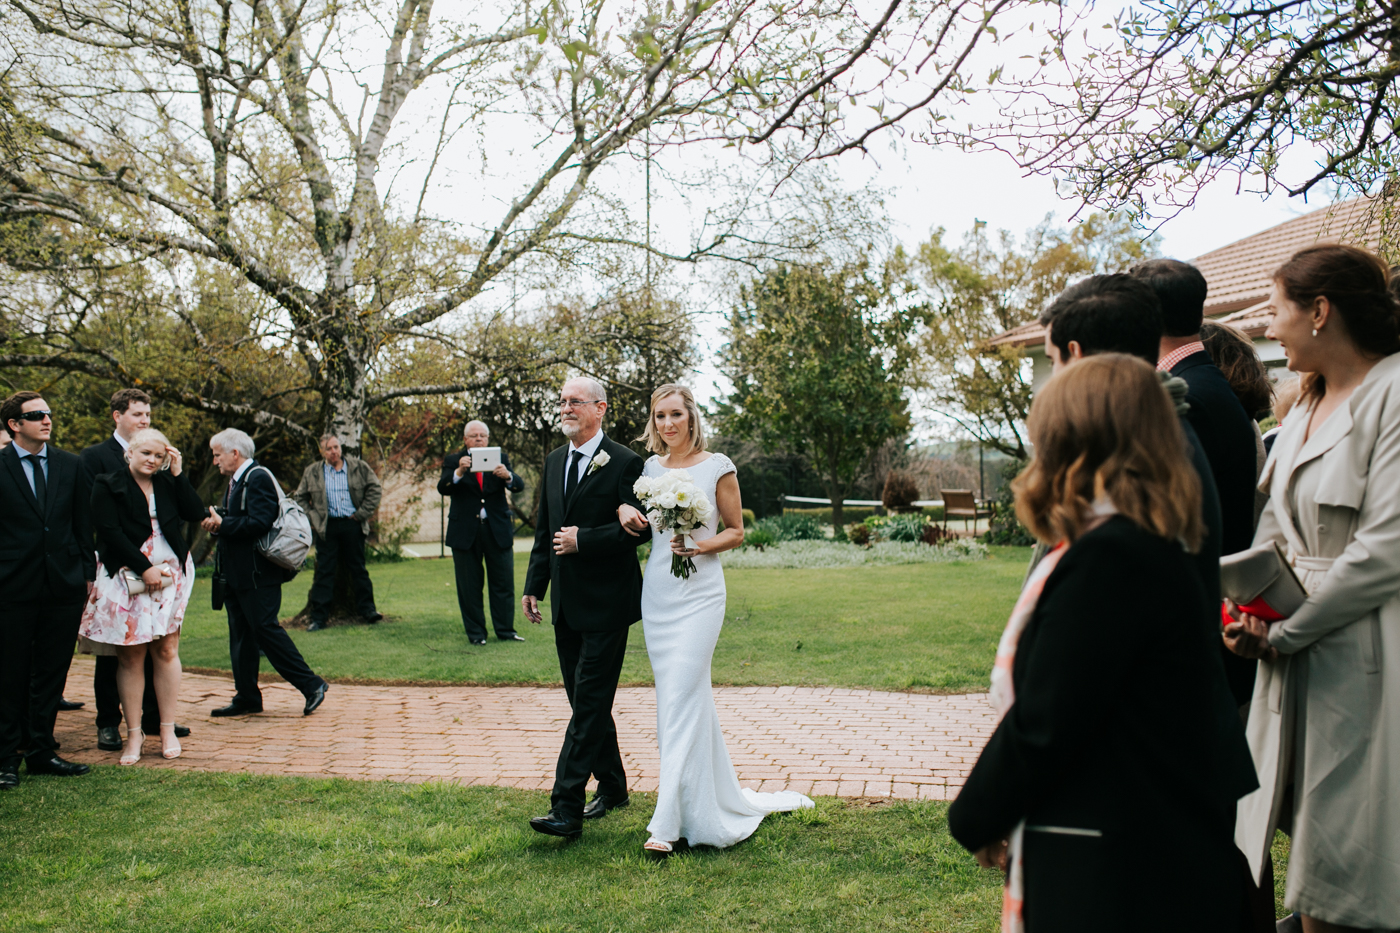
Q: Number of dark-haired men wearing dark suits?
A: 4